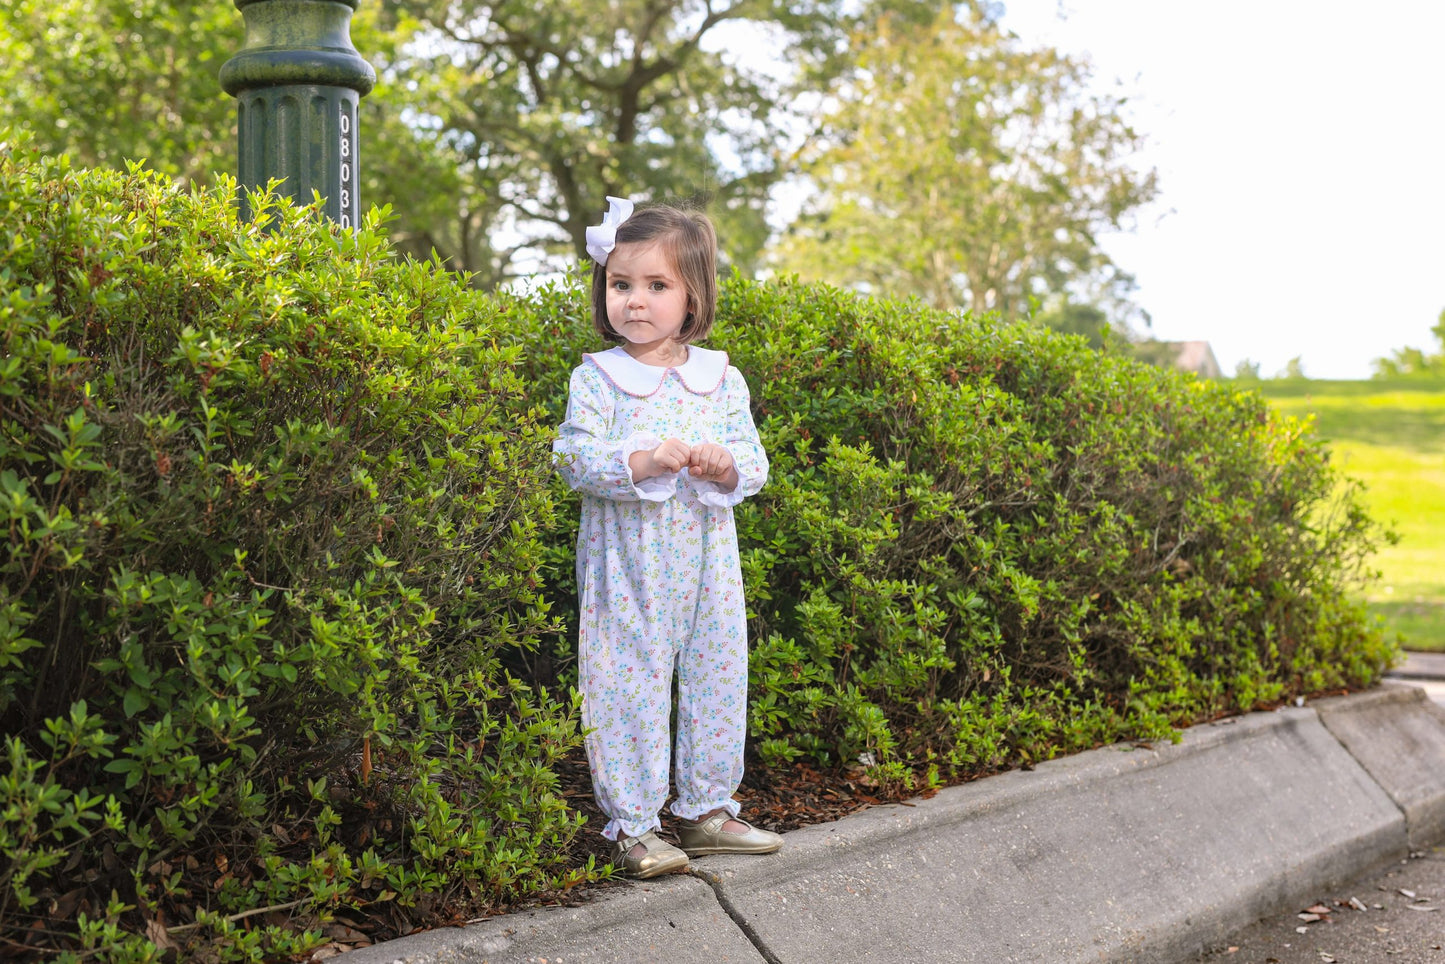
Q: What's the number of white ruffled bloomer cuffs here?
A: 2